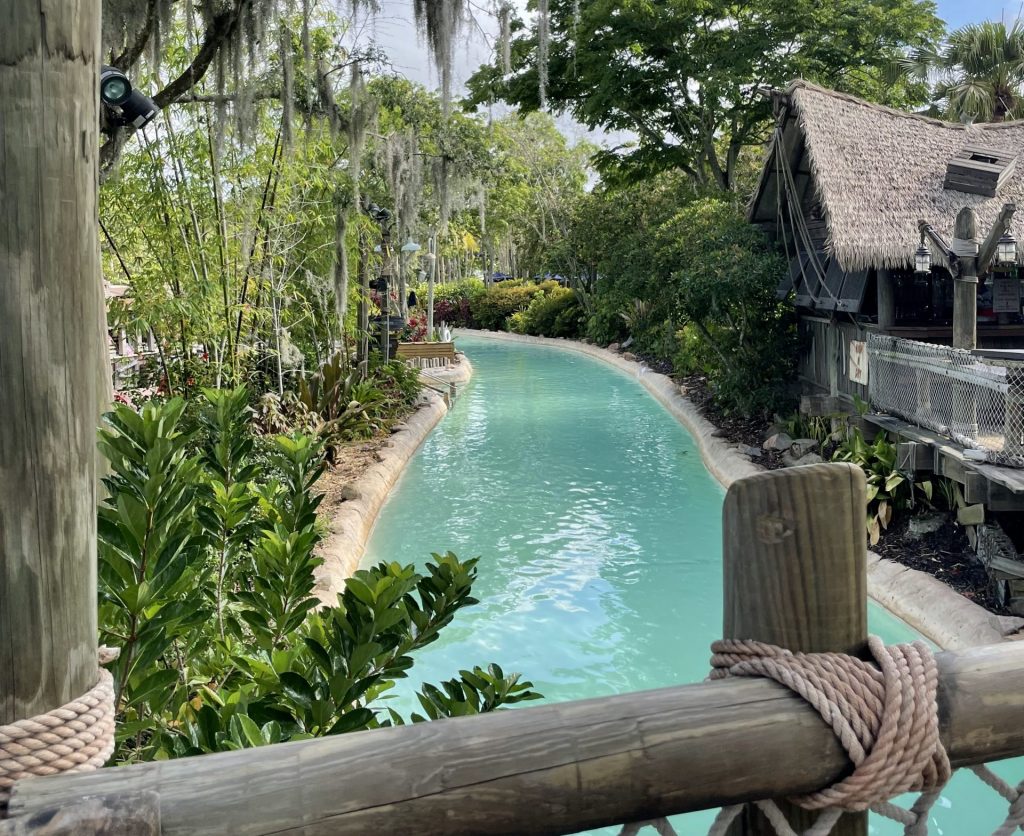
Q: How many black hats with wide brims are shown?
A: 0